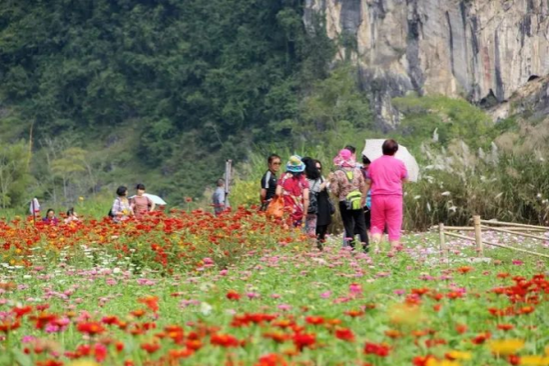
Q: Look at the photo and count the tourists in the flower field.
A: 13